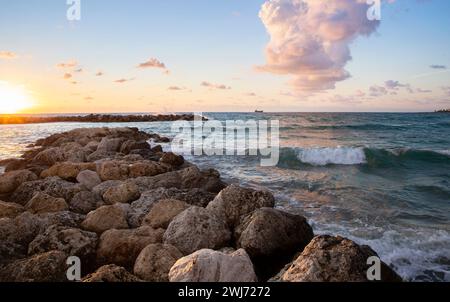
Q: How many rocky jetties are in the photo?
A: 2